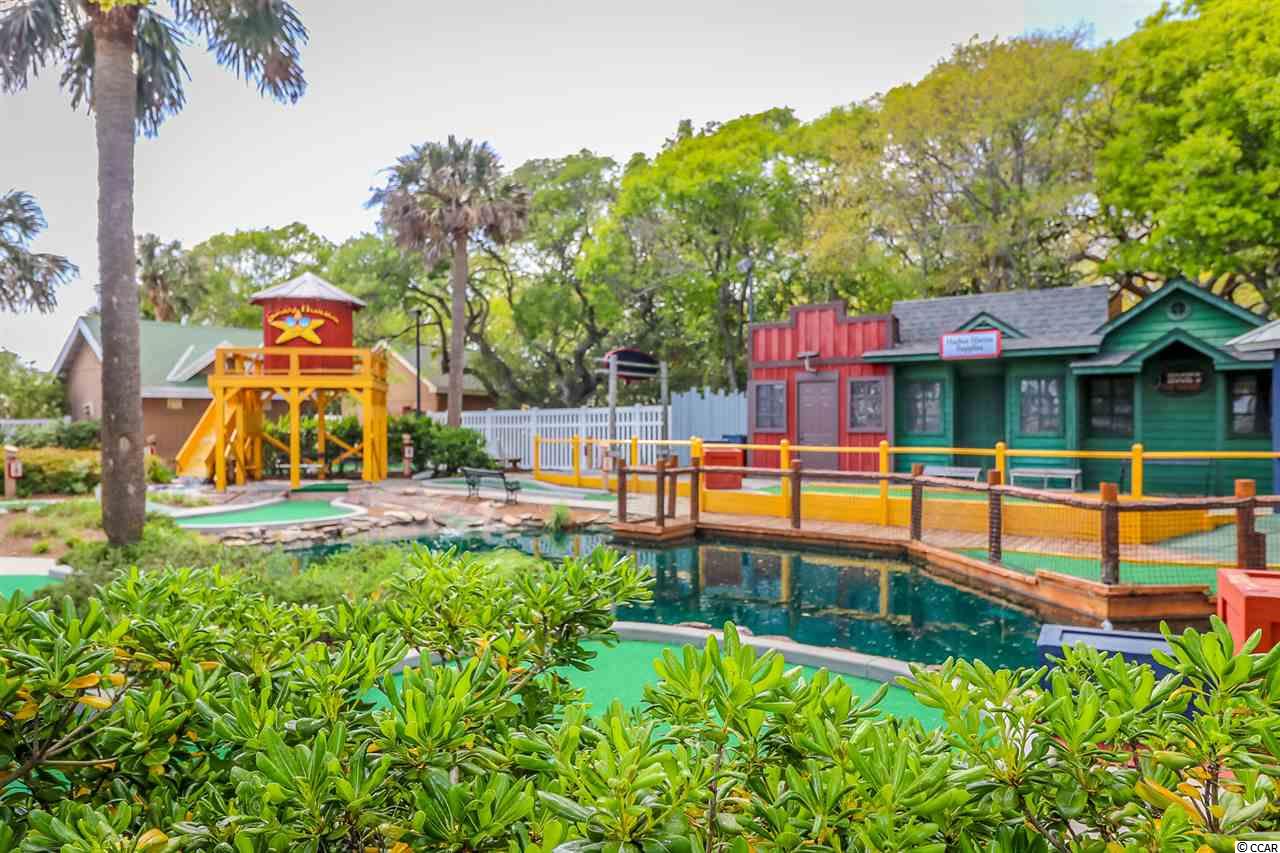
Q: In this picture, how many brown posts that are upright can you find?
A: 9